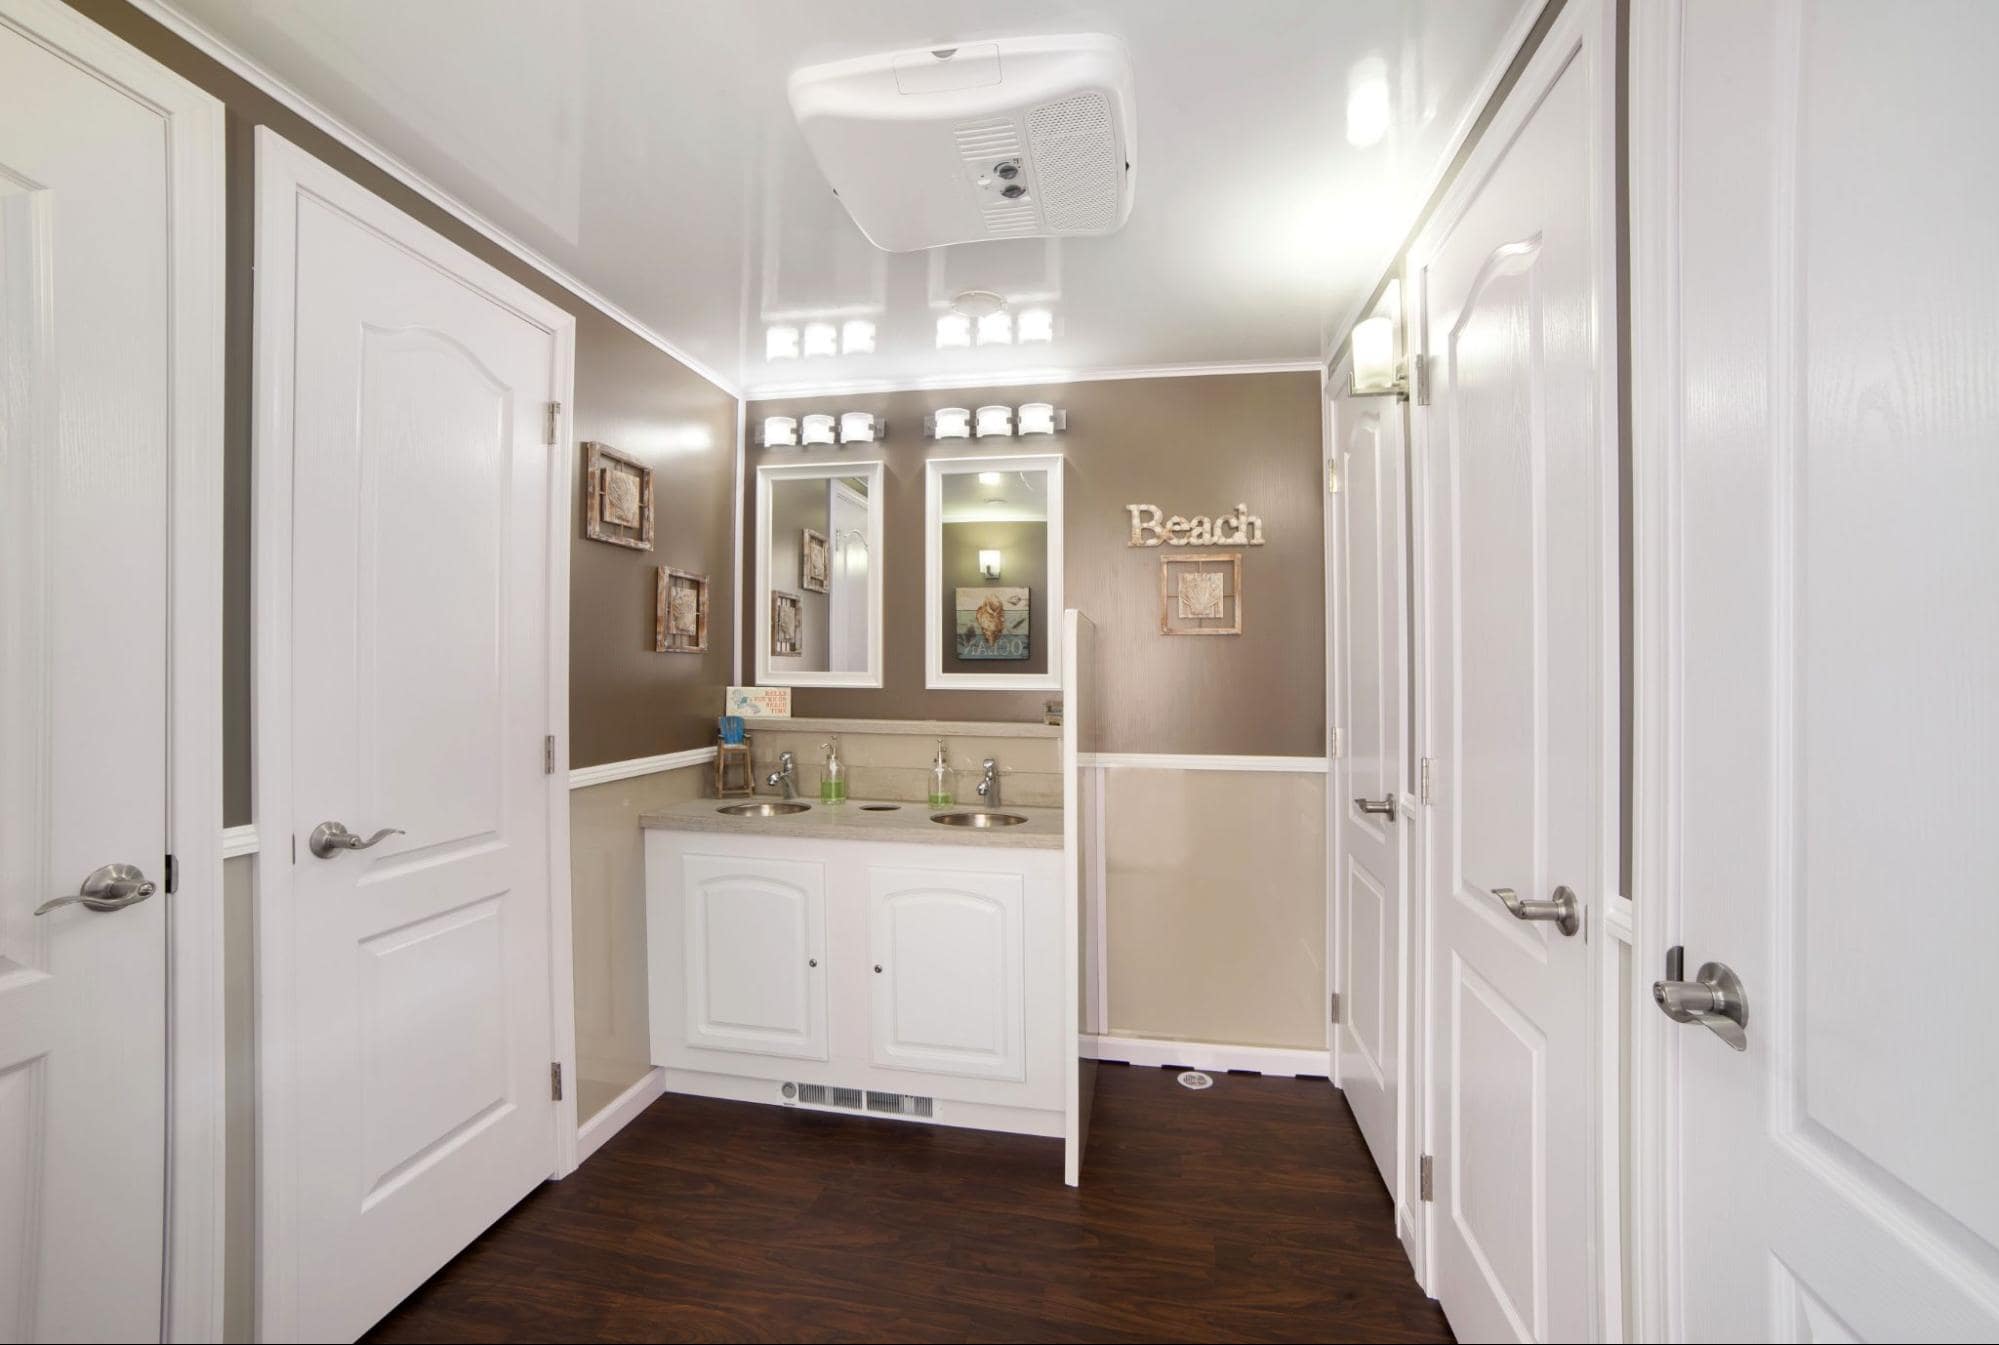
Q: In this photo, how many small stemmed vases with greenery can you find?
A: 0